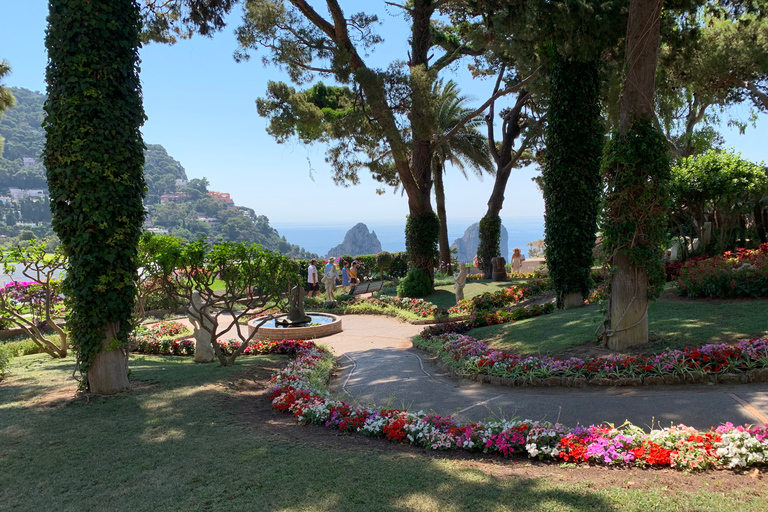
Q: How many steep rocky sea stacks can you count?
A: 2